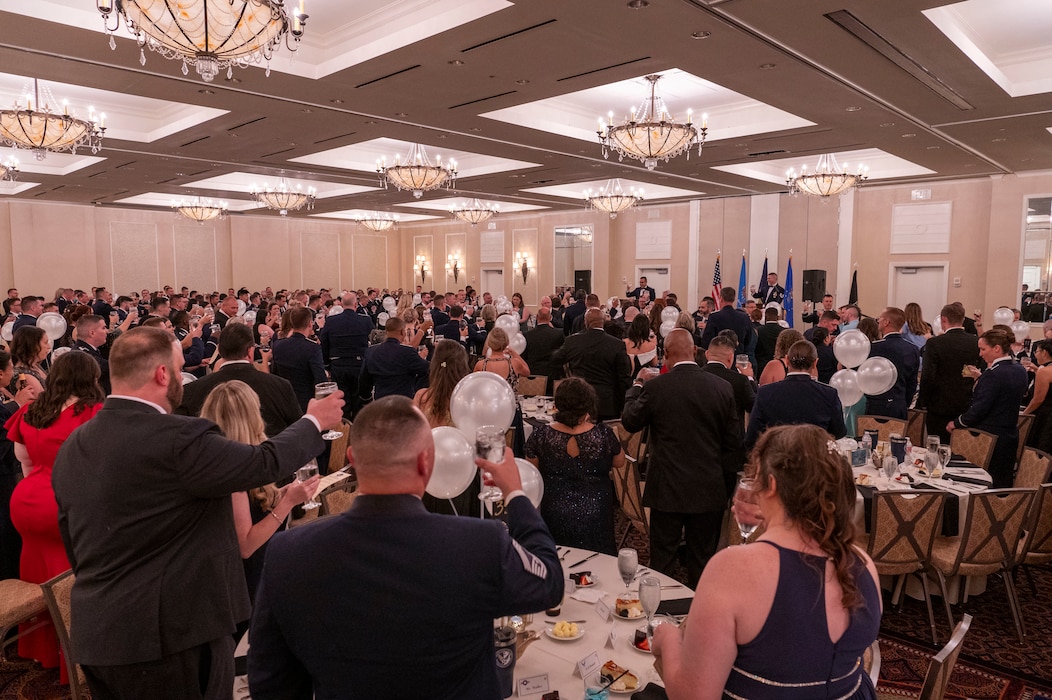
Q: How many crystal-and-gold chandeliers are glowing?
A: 11